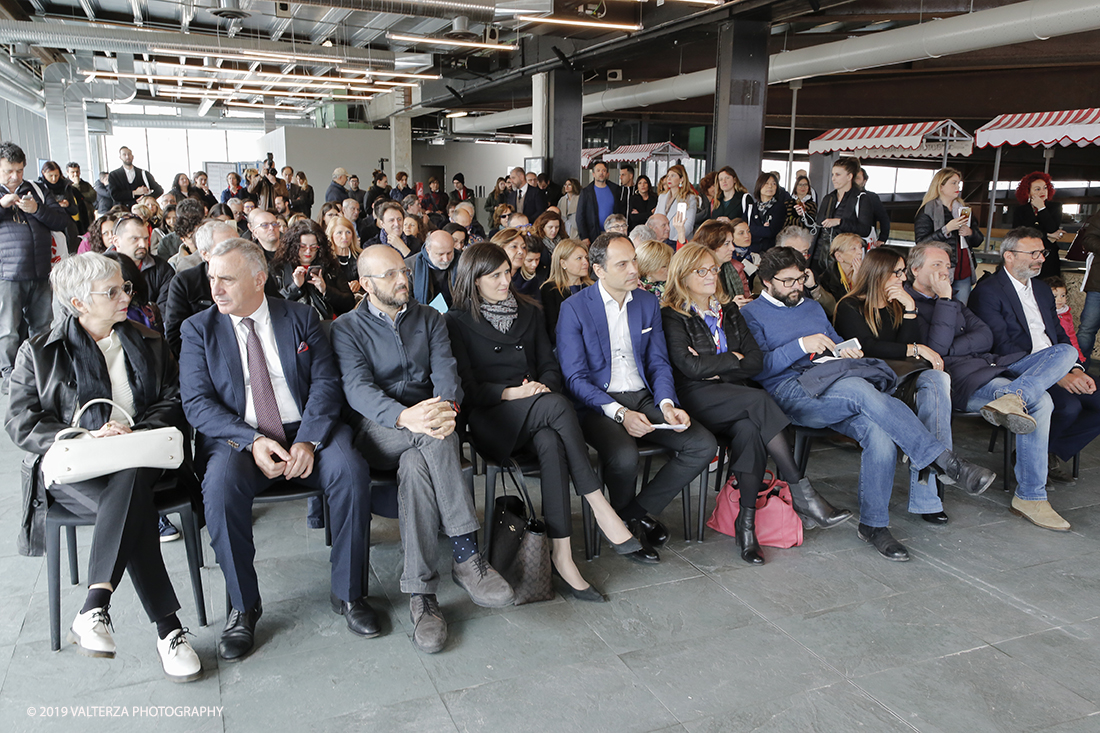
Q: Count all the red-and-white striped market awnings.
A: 4